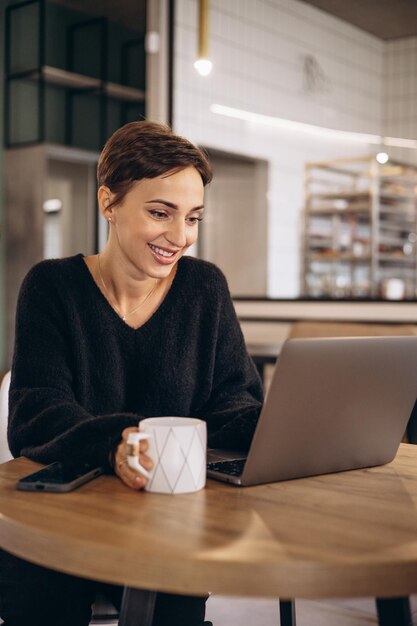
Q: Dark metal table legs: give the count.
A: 3